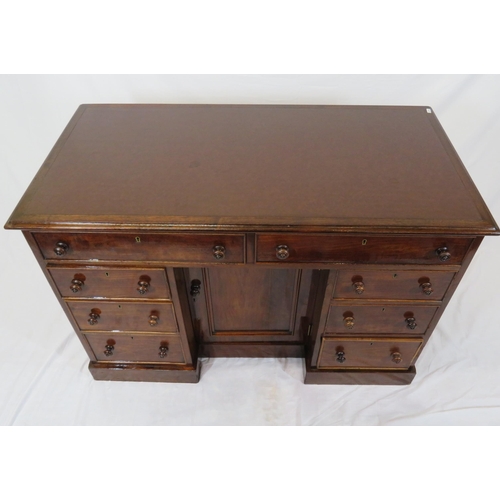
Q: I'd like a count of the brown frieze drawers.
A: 2